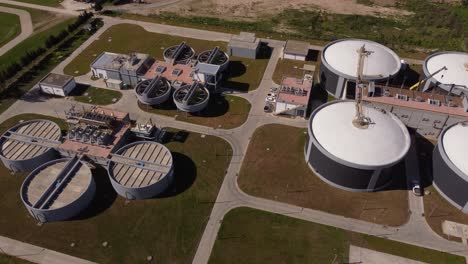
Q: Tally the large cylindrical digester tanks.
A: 4